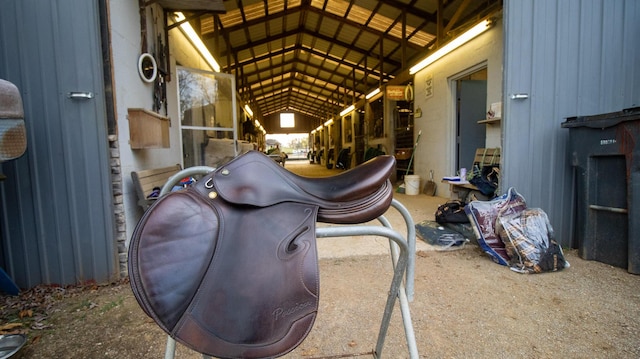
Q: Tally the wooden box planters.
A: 1